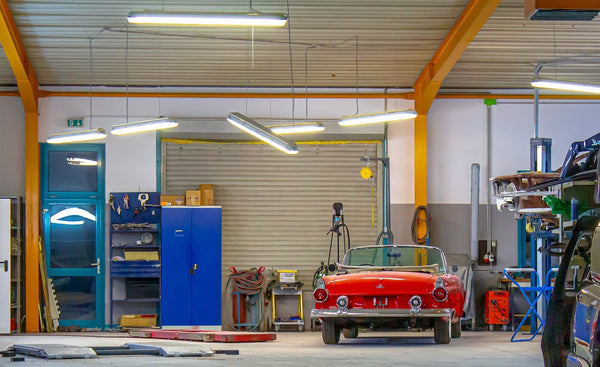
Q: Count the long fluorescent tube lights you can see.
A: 7